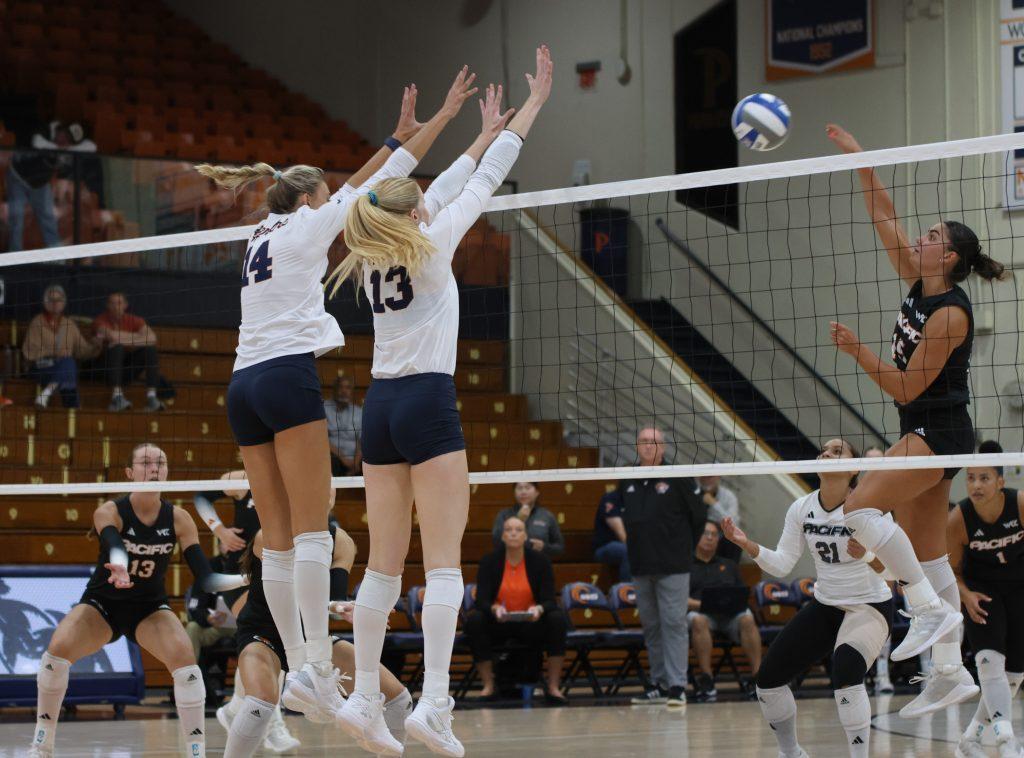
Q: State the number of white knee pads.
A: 14